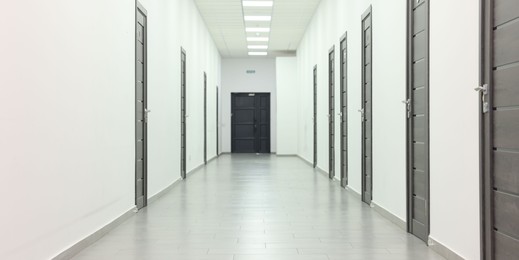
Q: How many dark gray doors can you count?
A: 11